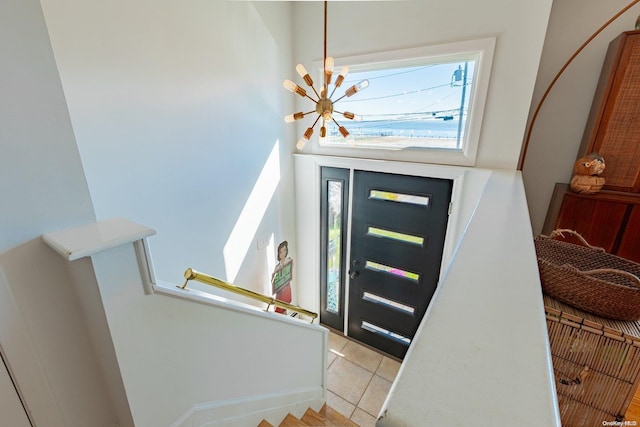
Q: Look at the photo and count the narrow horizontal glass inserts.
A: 5